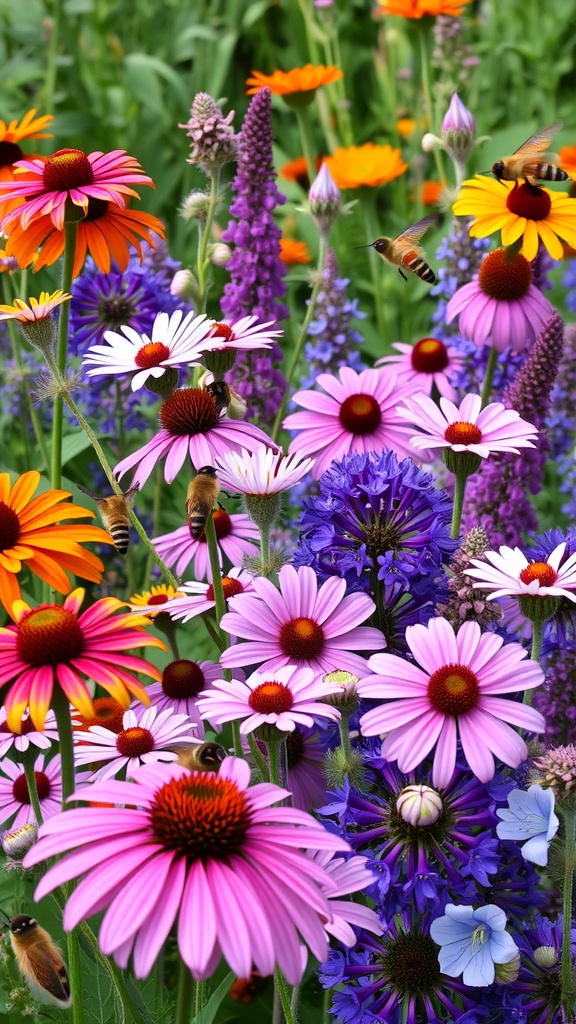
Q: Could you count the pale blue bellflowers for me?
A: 2